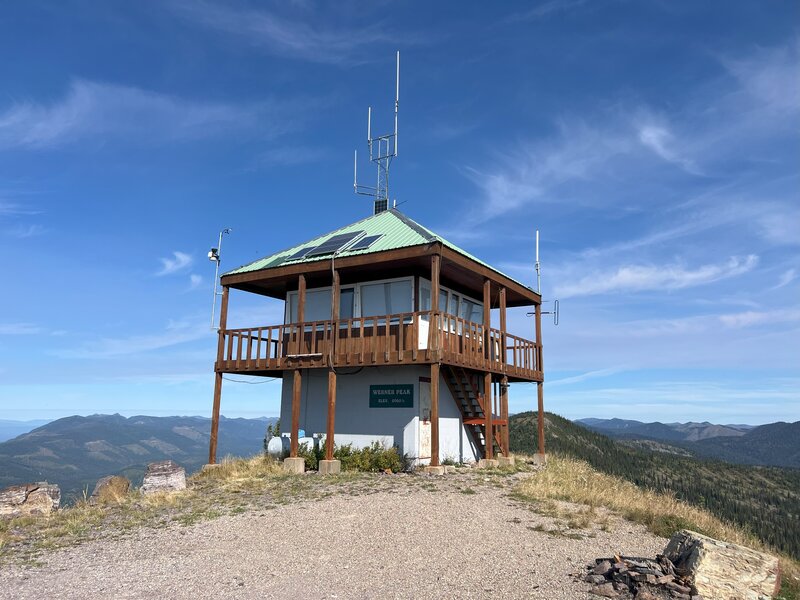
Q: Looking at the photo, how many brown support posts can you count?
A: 7